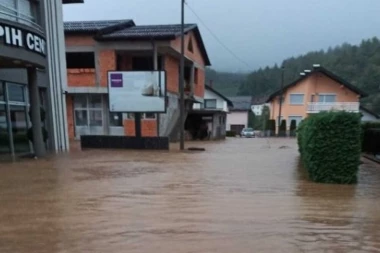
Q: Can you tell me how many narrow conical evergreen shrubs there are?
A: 3